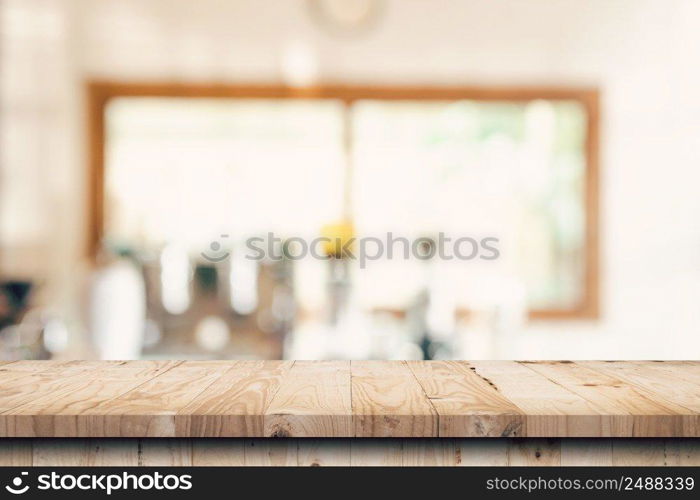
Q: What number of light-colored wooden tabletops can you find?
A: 1